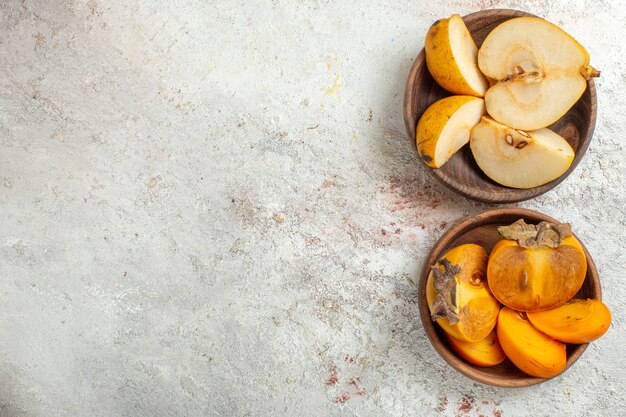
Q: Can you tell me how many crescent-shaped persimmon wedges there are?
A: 3